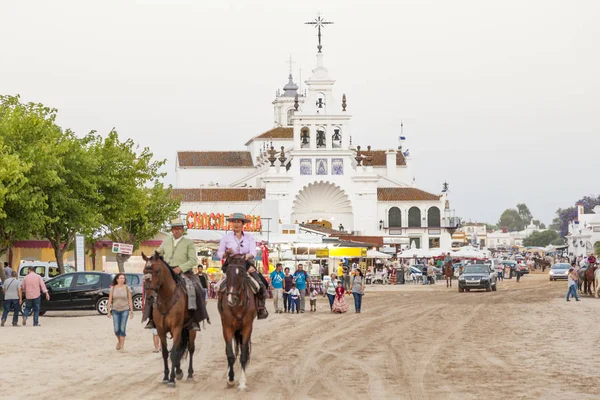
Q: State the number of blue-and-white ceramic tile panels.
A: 3